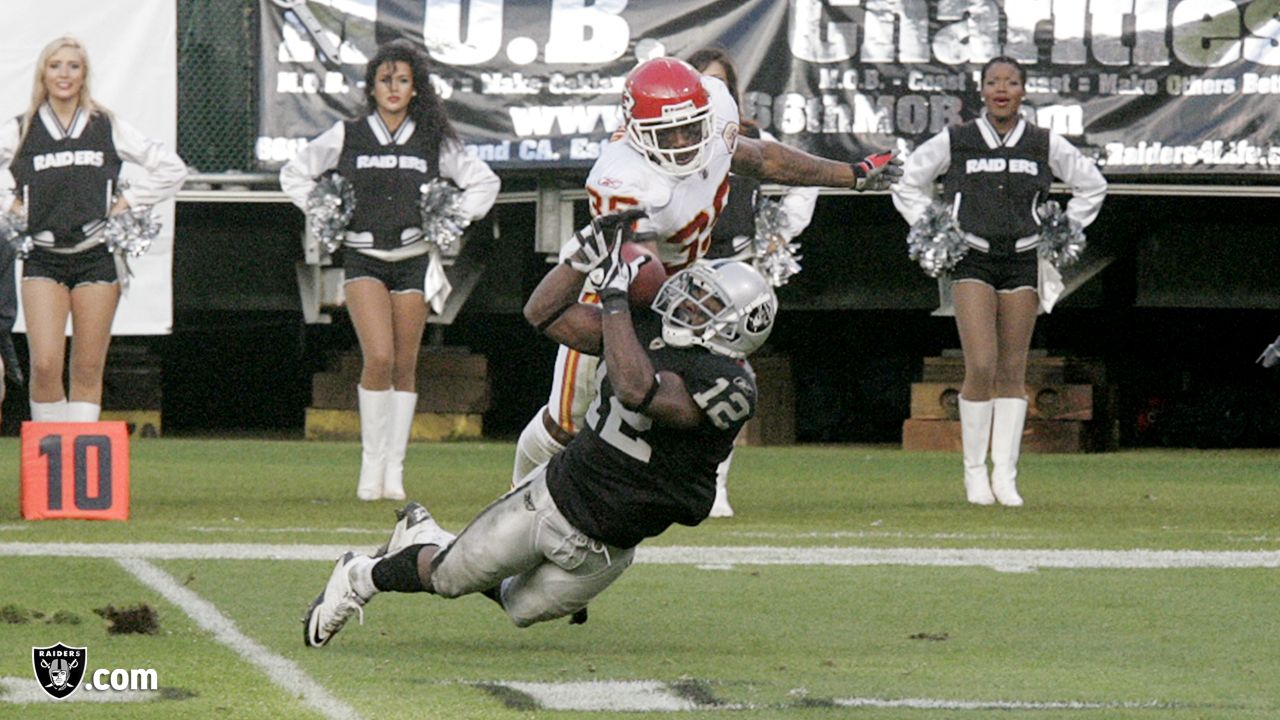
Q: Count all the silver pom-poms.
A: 7